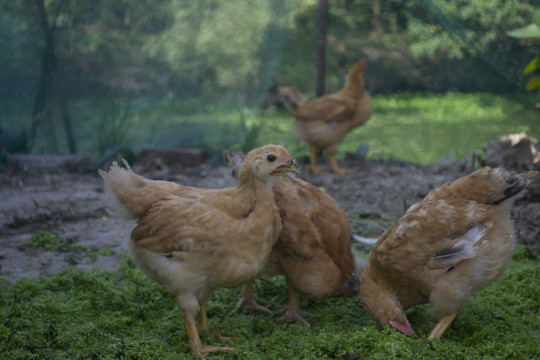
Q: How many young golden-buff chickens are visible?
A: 4